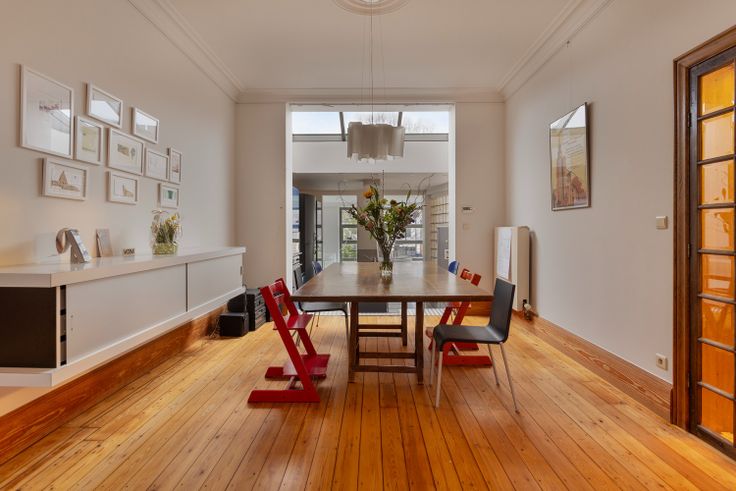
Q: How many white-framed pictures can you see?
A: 10